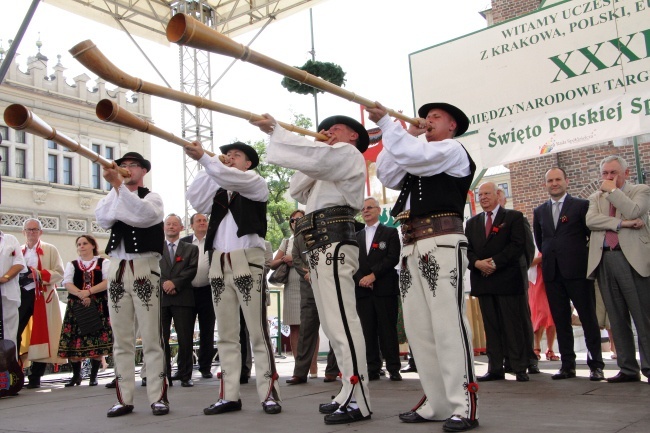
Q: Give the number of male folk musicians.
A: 4